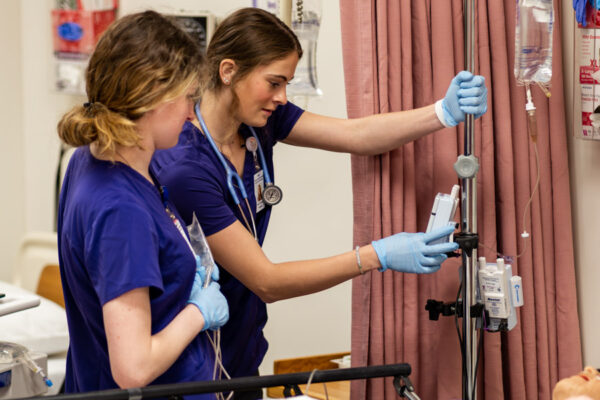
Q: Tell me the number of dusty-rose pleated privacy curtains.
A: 1